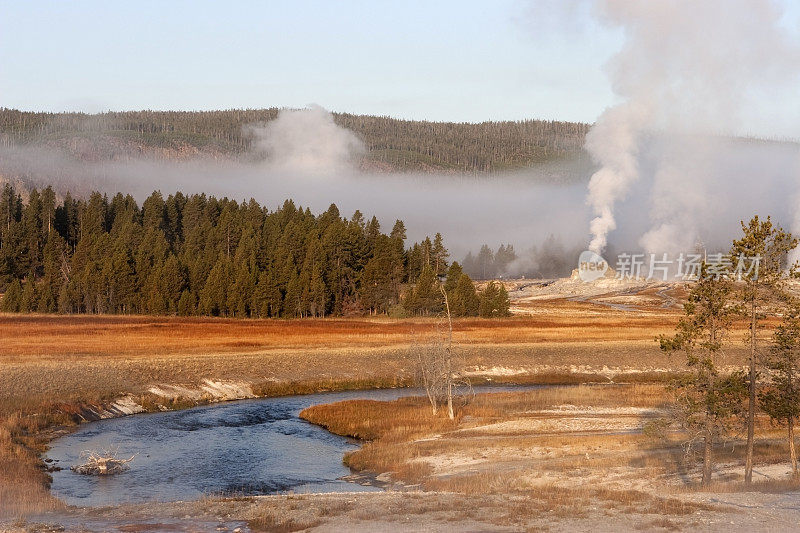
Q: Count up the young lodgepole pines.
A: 3